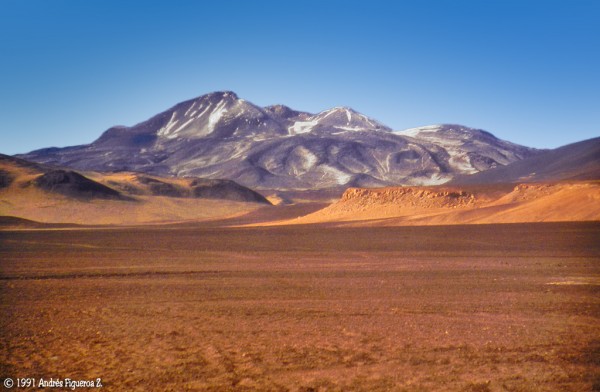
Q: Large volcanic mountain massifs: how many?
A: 1